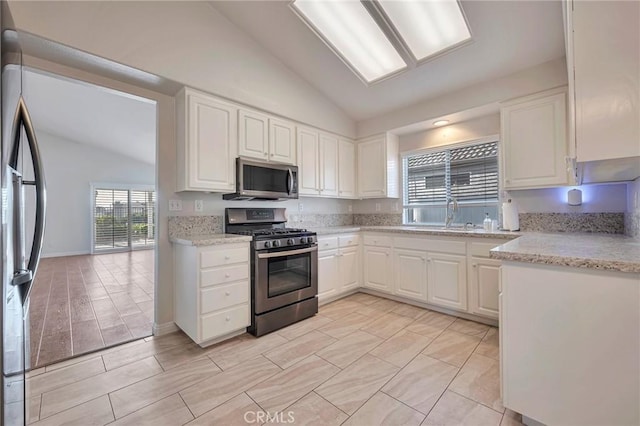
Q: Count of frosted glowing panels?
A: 2